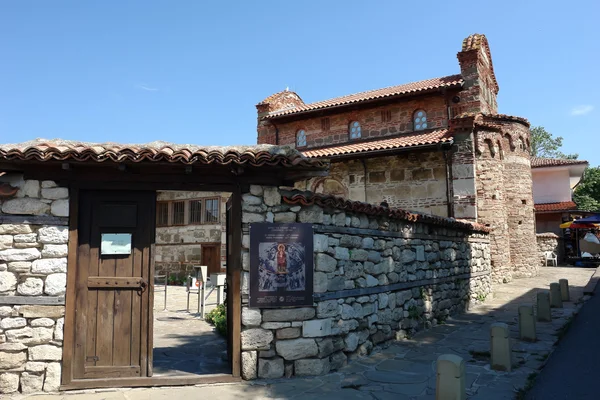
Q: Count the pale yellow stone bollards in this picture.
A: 6